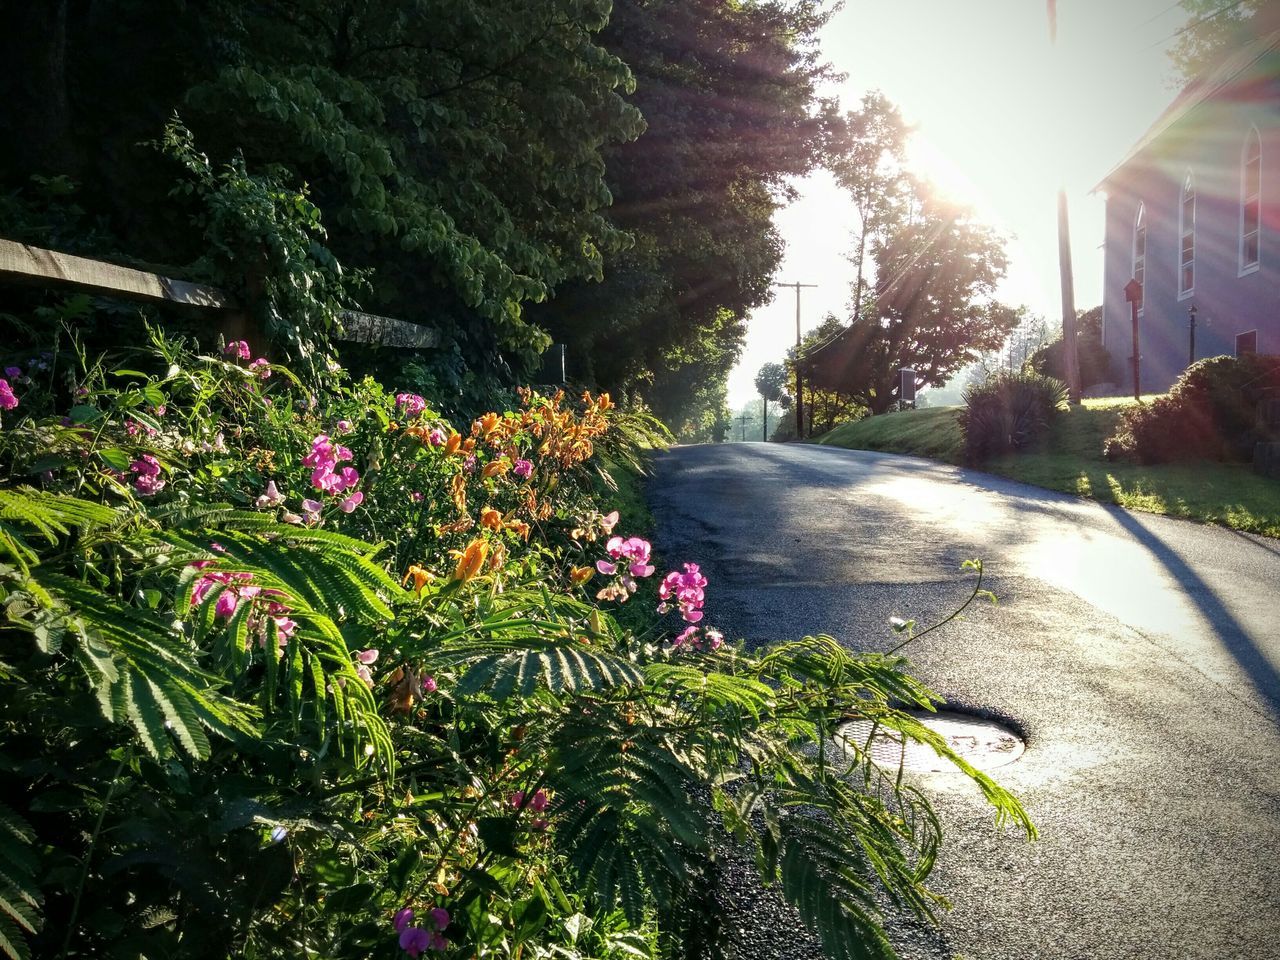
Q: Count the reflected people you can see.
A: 0